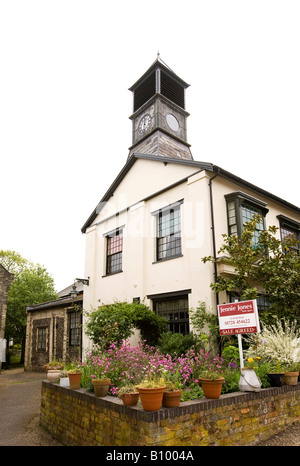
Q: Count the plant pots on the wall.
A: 12